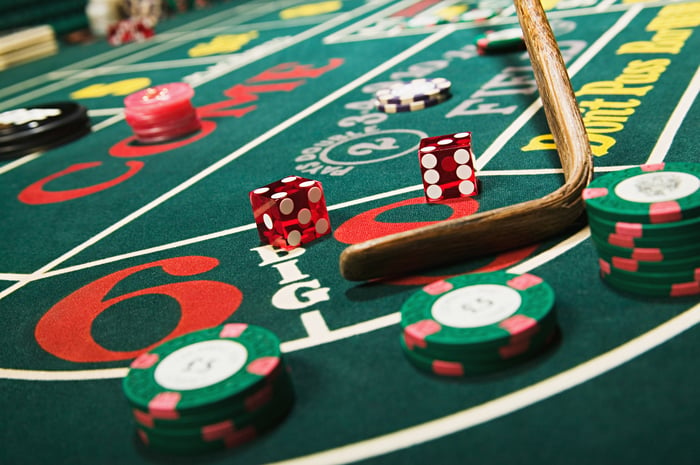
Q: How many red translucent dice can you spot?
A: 2